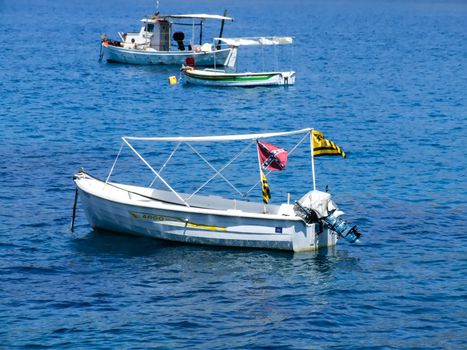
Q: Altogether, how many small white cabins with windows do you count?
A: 1